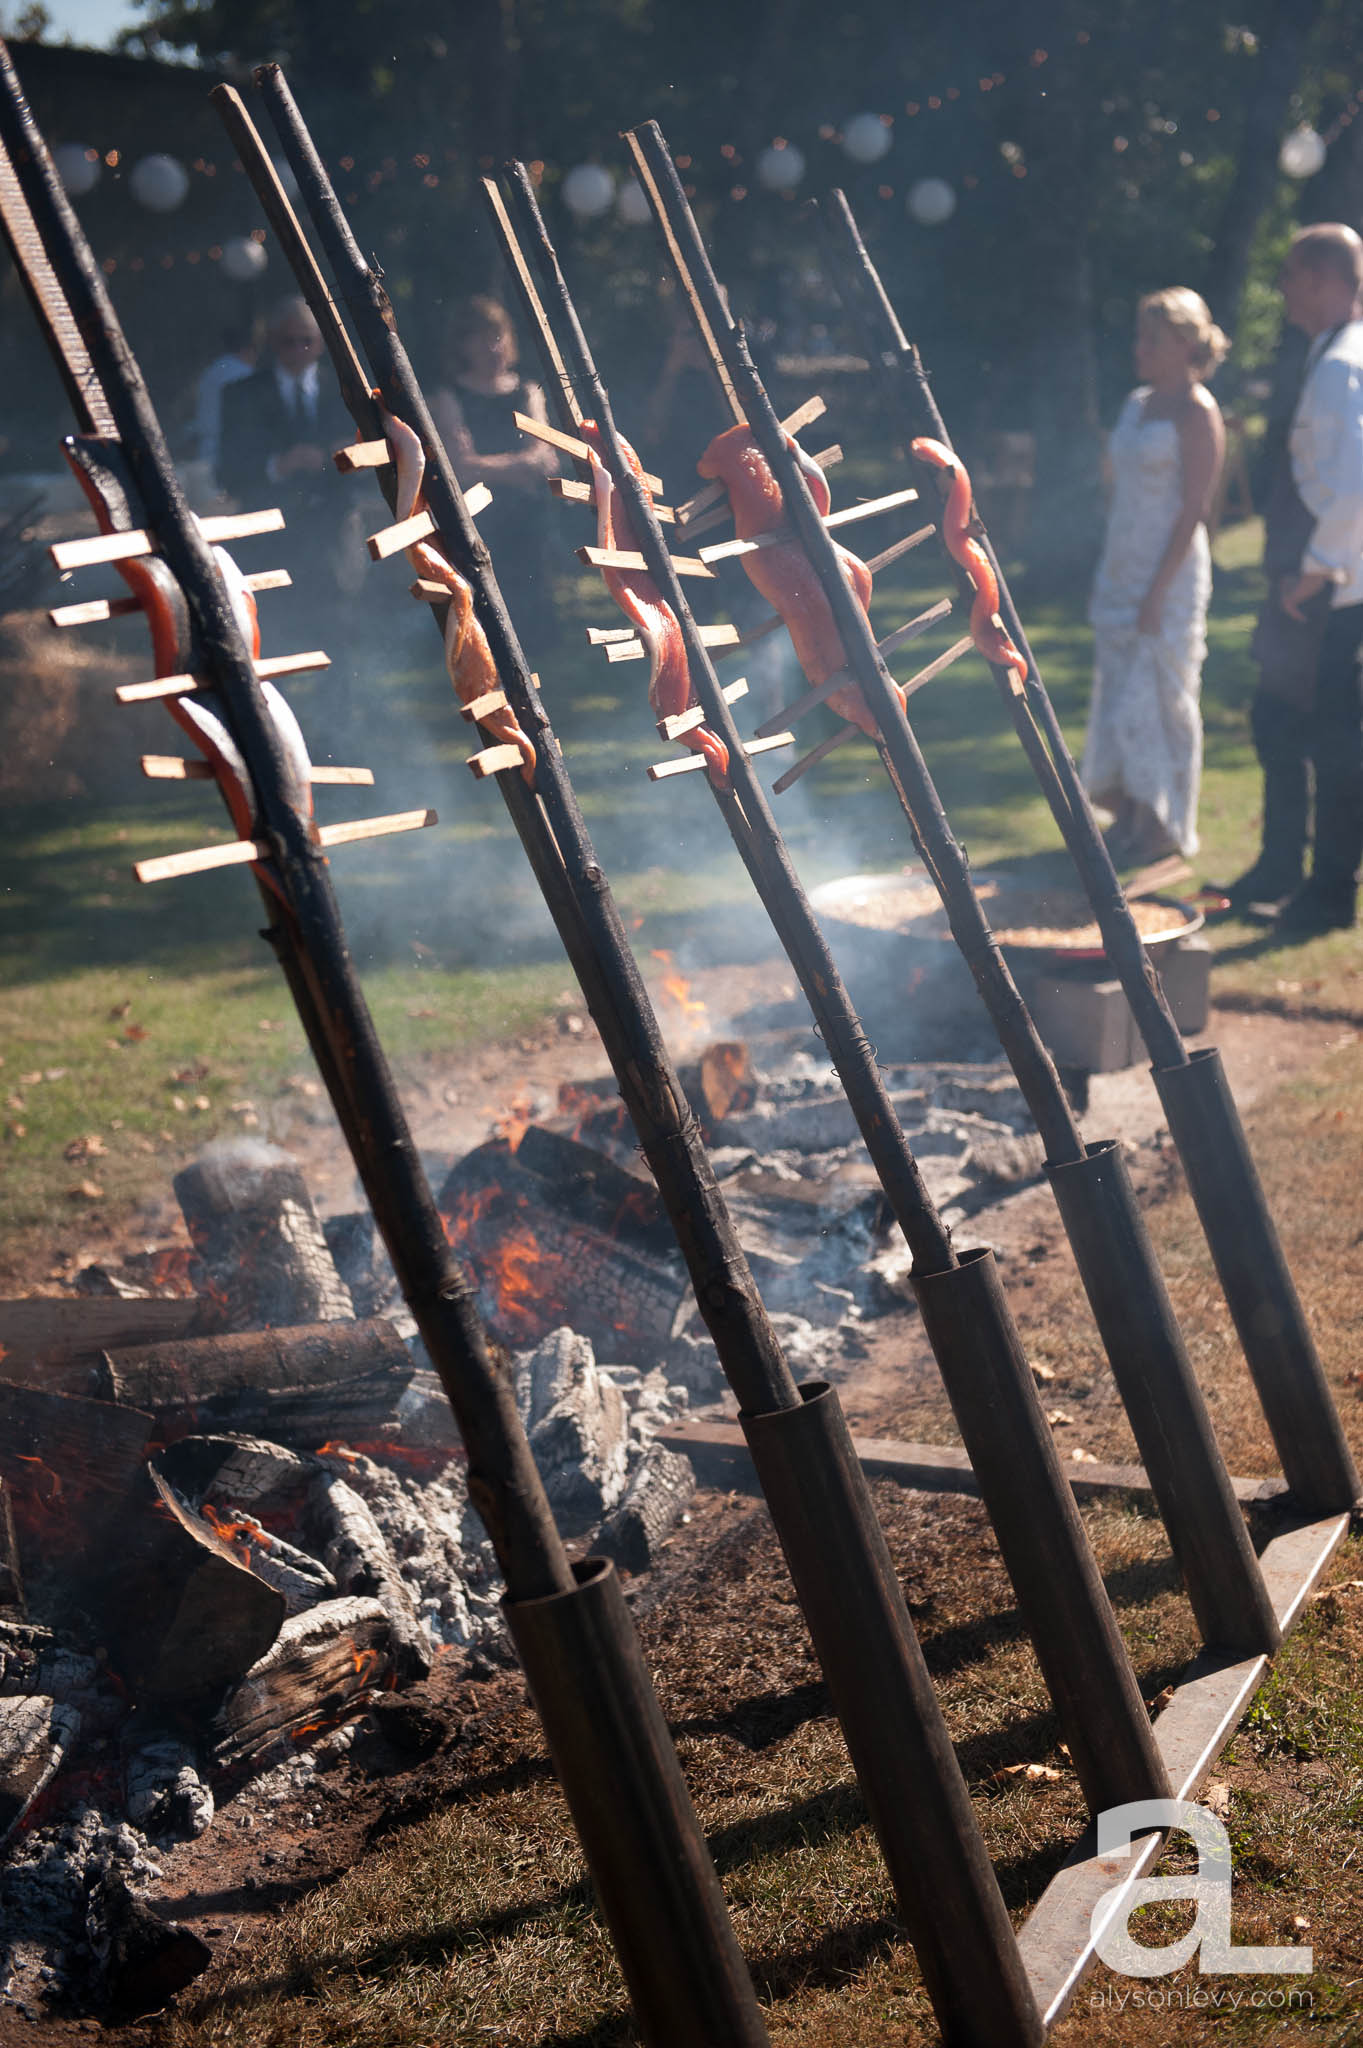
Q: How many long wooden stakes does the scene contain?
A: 5